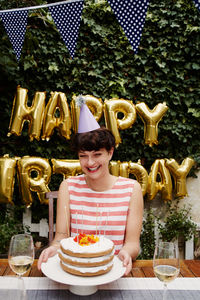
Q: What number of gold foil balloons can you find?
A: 12